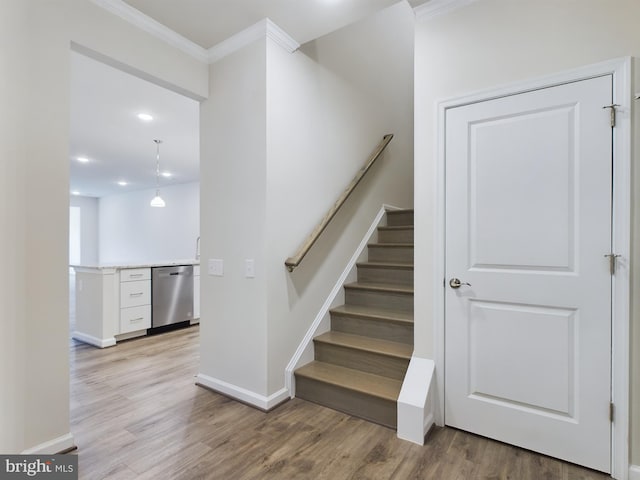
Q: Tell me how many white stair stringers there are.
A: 2